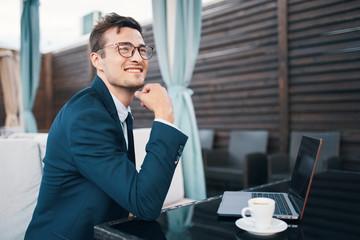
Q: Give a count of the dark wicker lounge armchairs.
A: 3